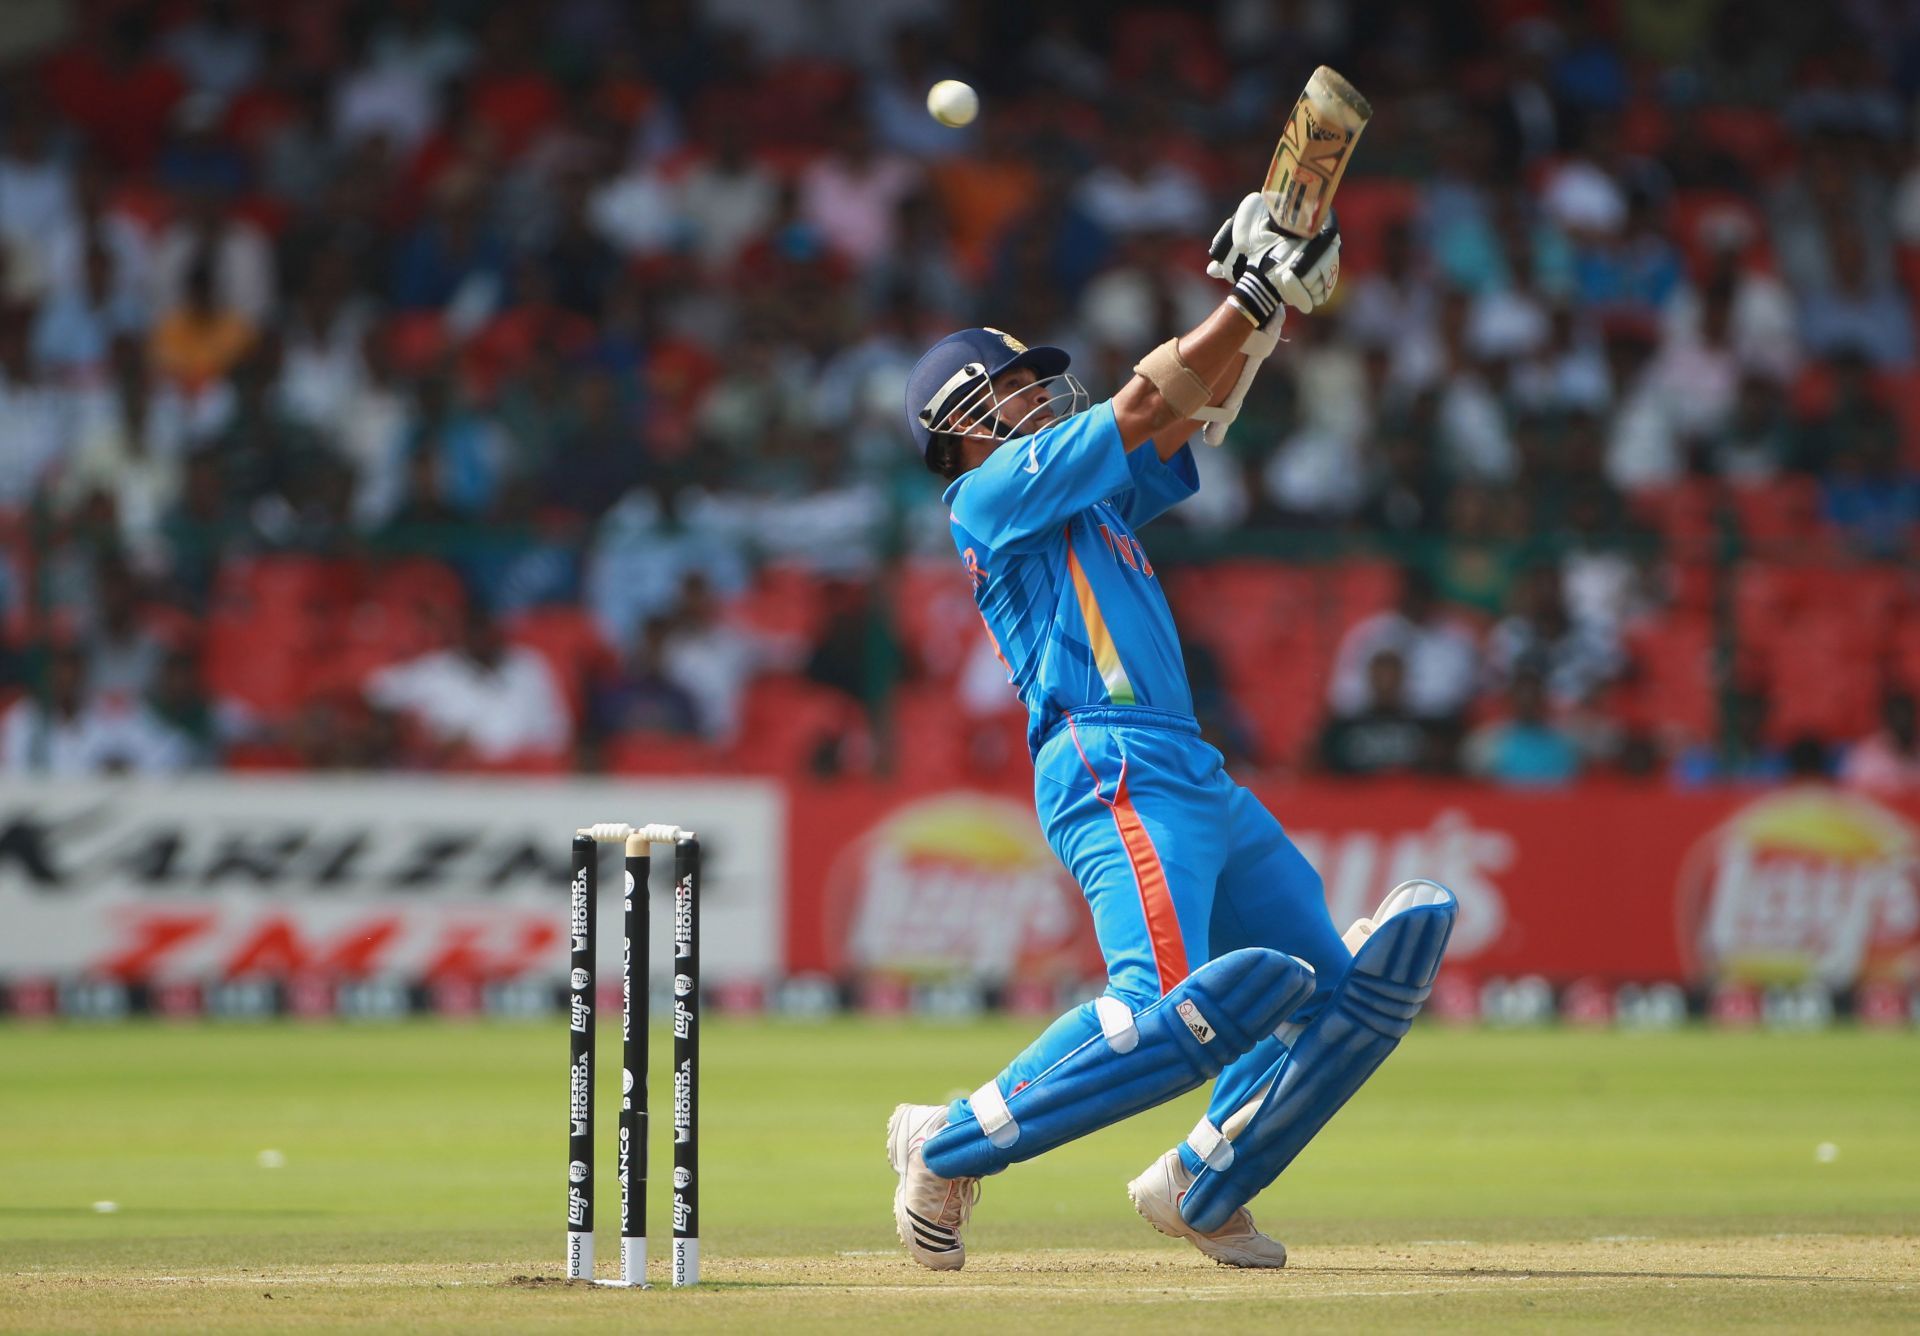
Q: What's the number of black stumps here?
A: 3